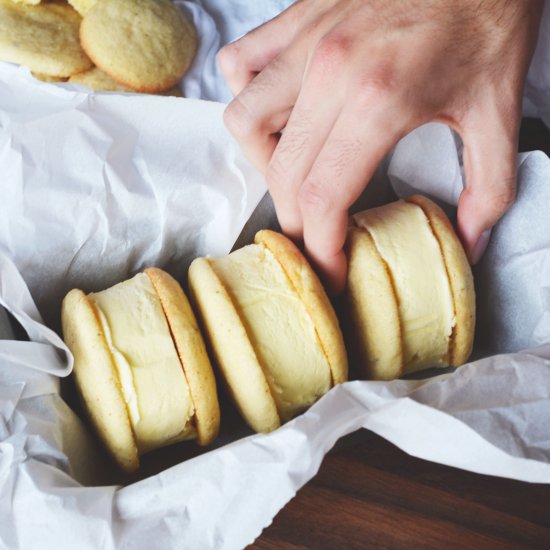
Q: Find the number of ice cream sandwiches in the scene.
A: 3